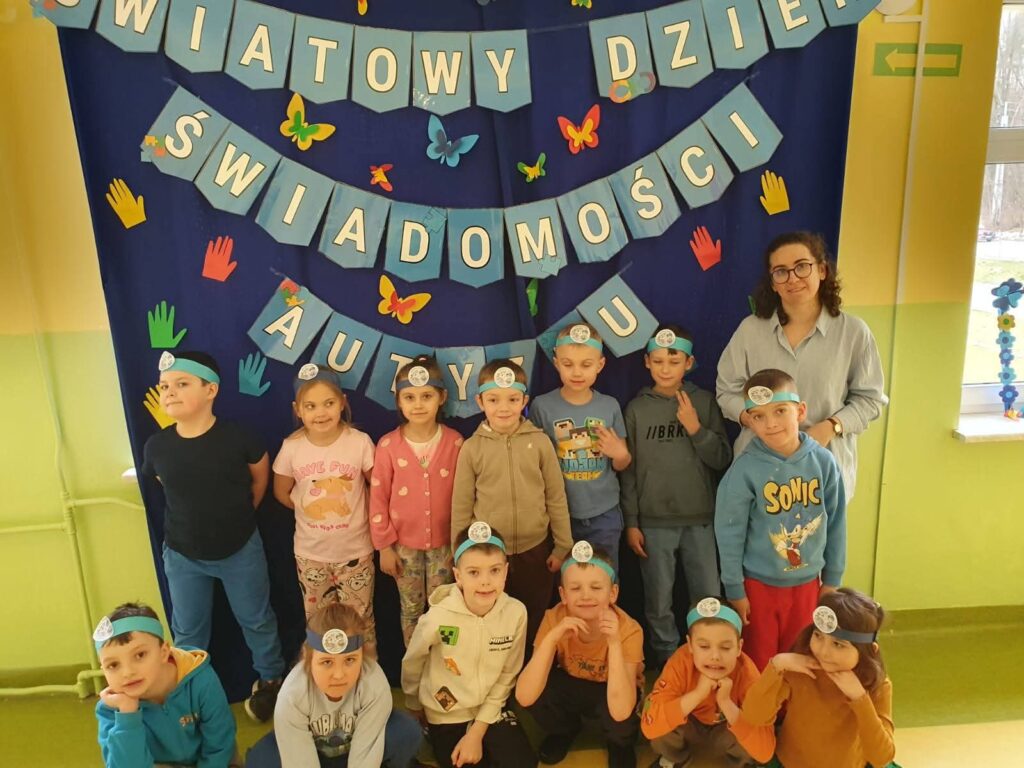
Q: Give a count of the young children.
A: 13